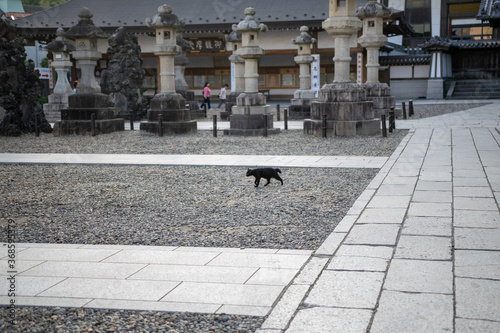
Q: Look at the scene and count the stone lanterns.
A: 9